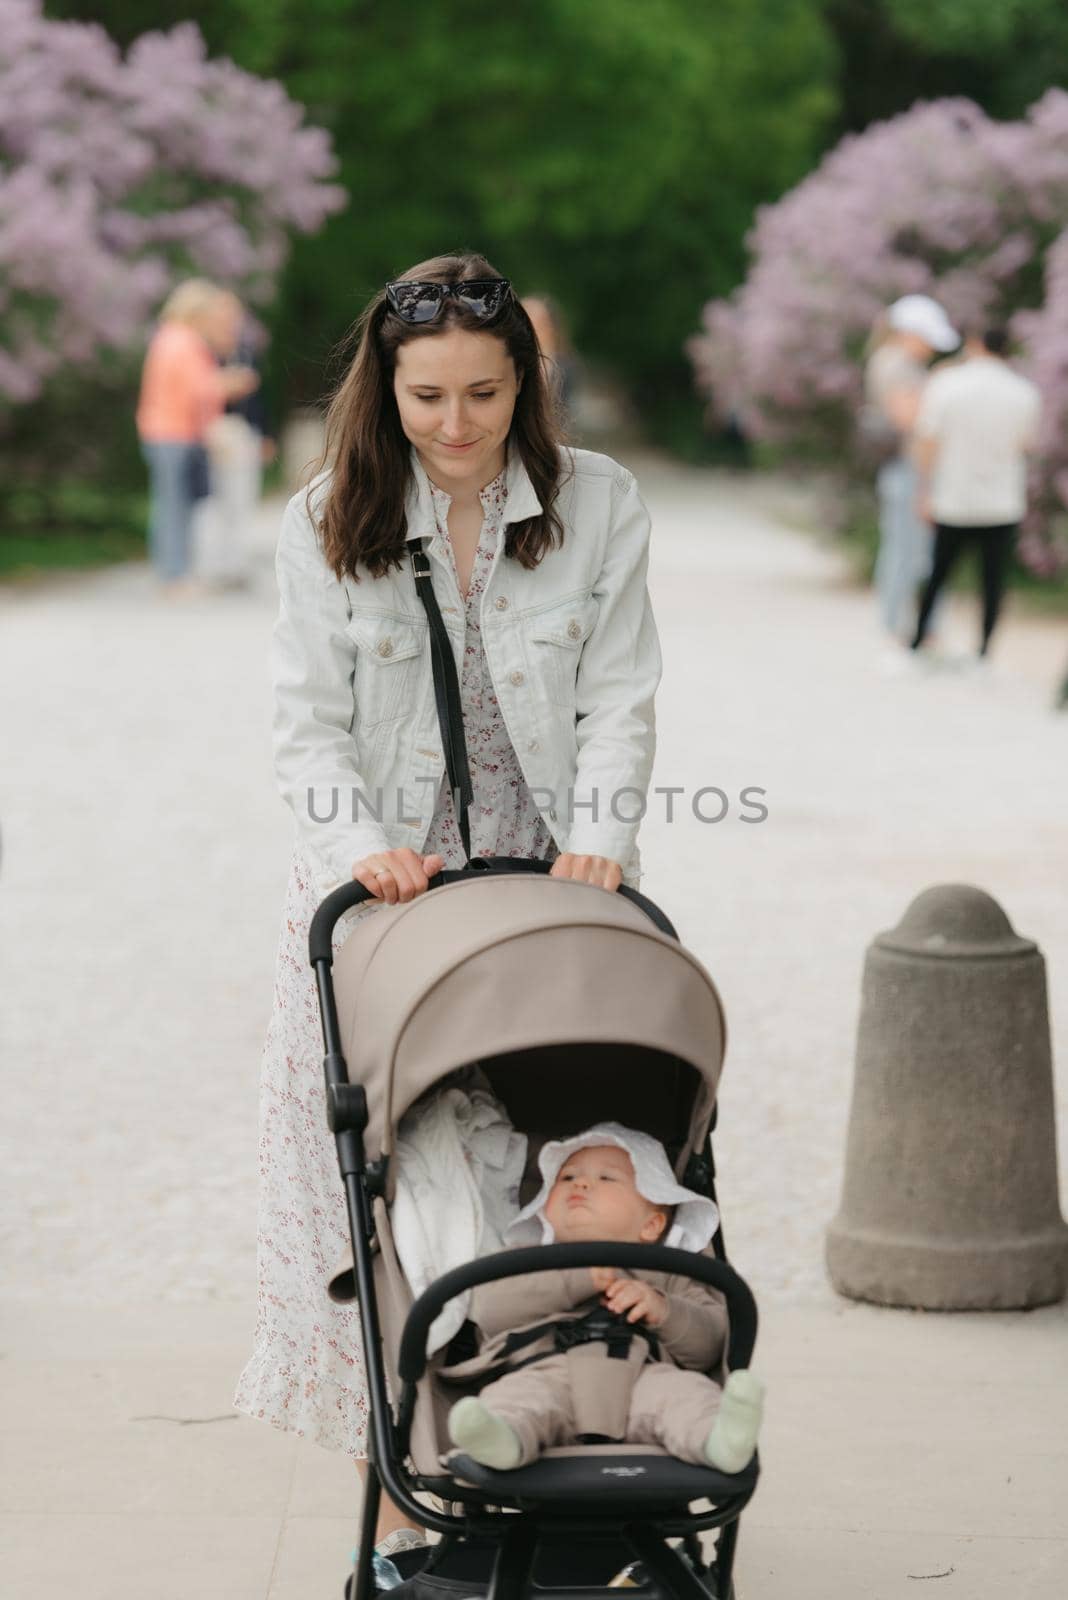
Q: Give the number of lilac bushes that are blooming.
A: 2